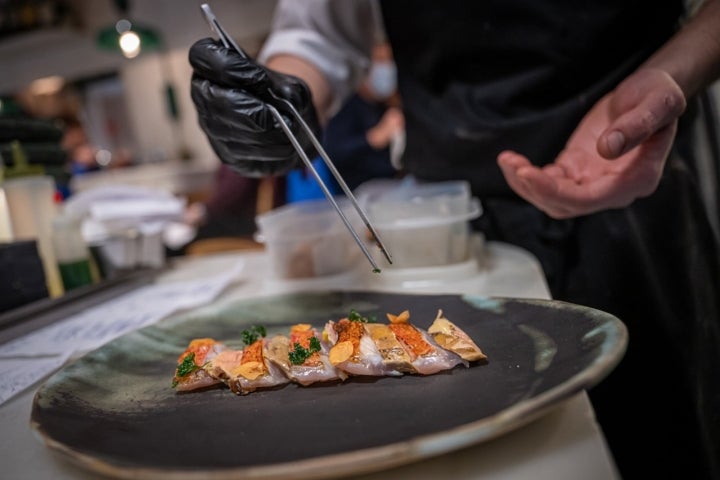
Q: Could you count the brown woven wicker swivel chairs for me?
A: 0